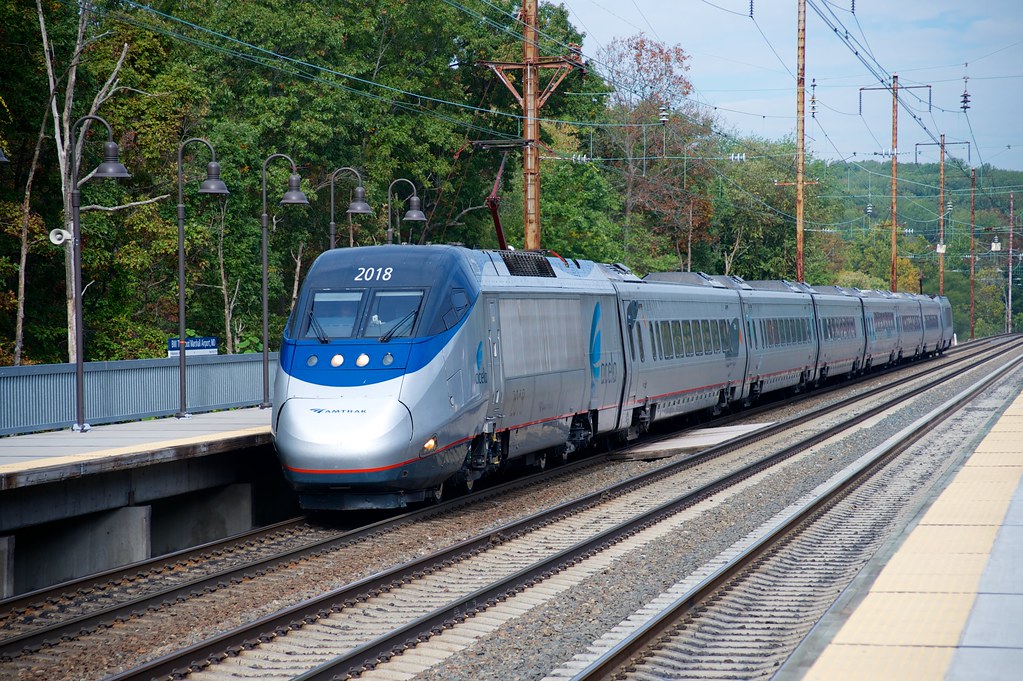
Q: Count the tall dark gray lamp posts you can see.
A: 5